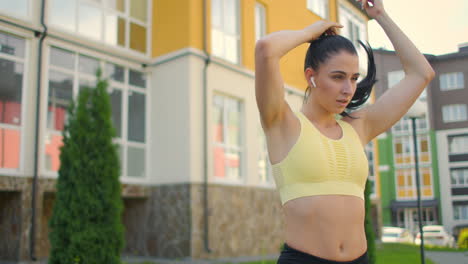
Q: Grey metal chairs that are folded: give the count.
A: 0